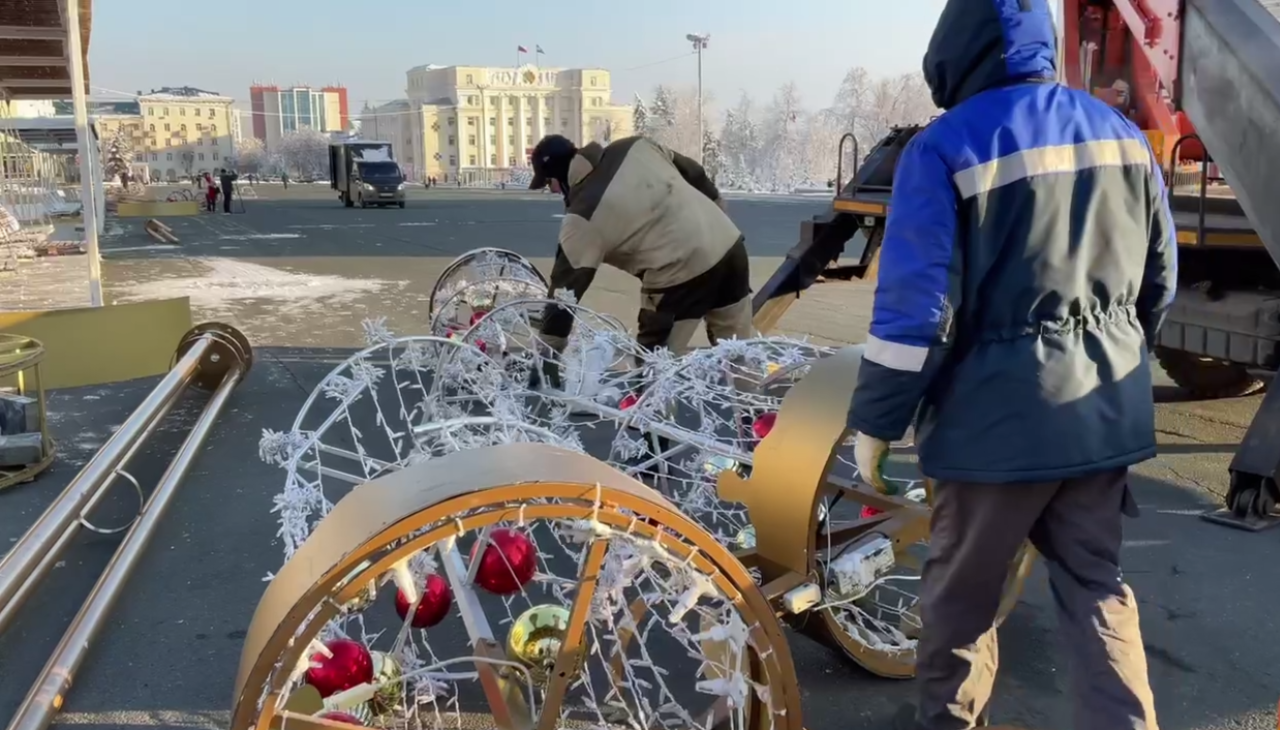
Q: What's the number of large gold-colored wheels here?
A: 2